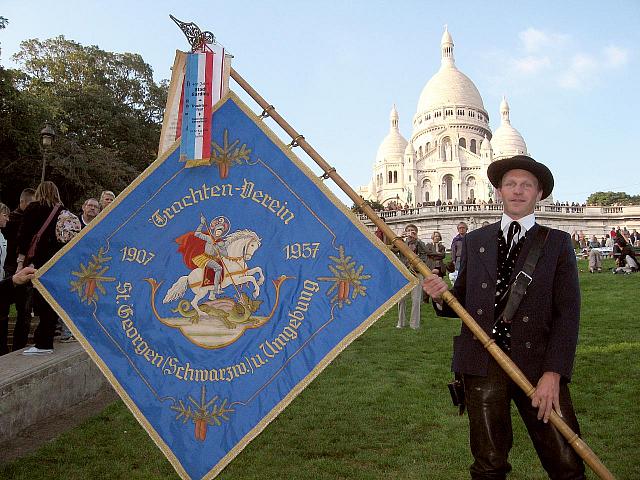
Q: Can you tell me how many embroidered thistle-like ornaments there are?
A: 4